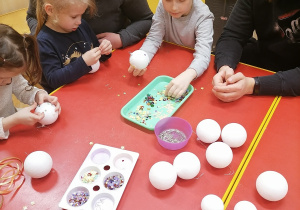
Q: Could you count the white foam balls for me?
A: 12